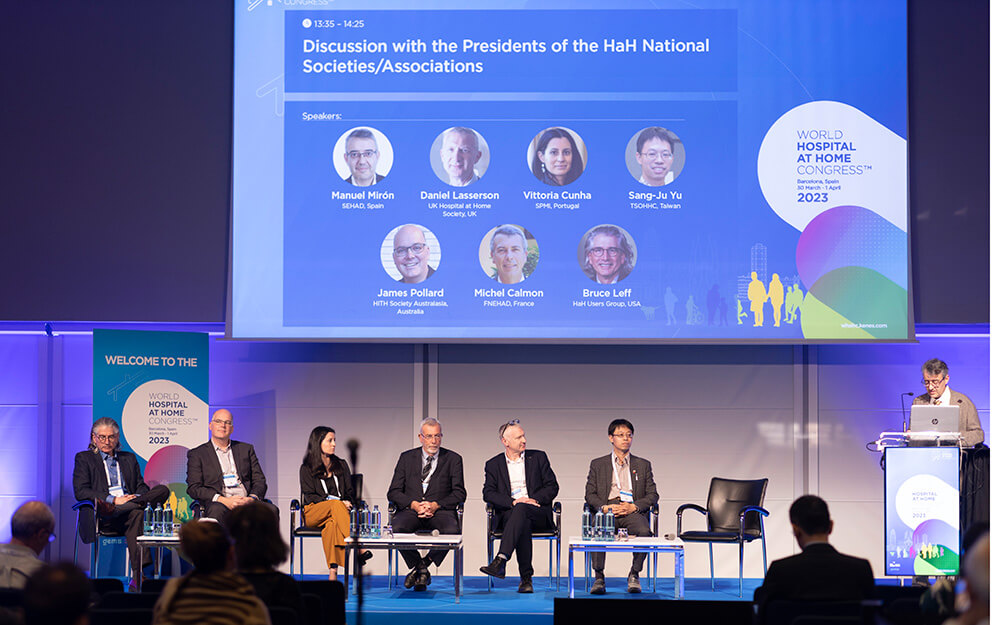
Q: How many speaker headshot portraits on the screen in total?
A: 7